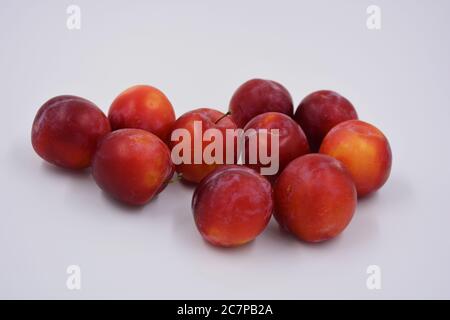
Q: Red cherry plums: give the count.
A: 10